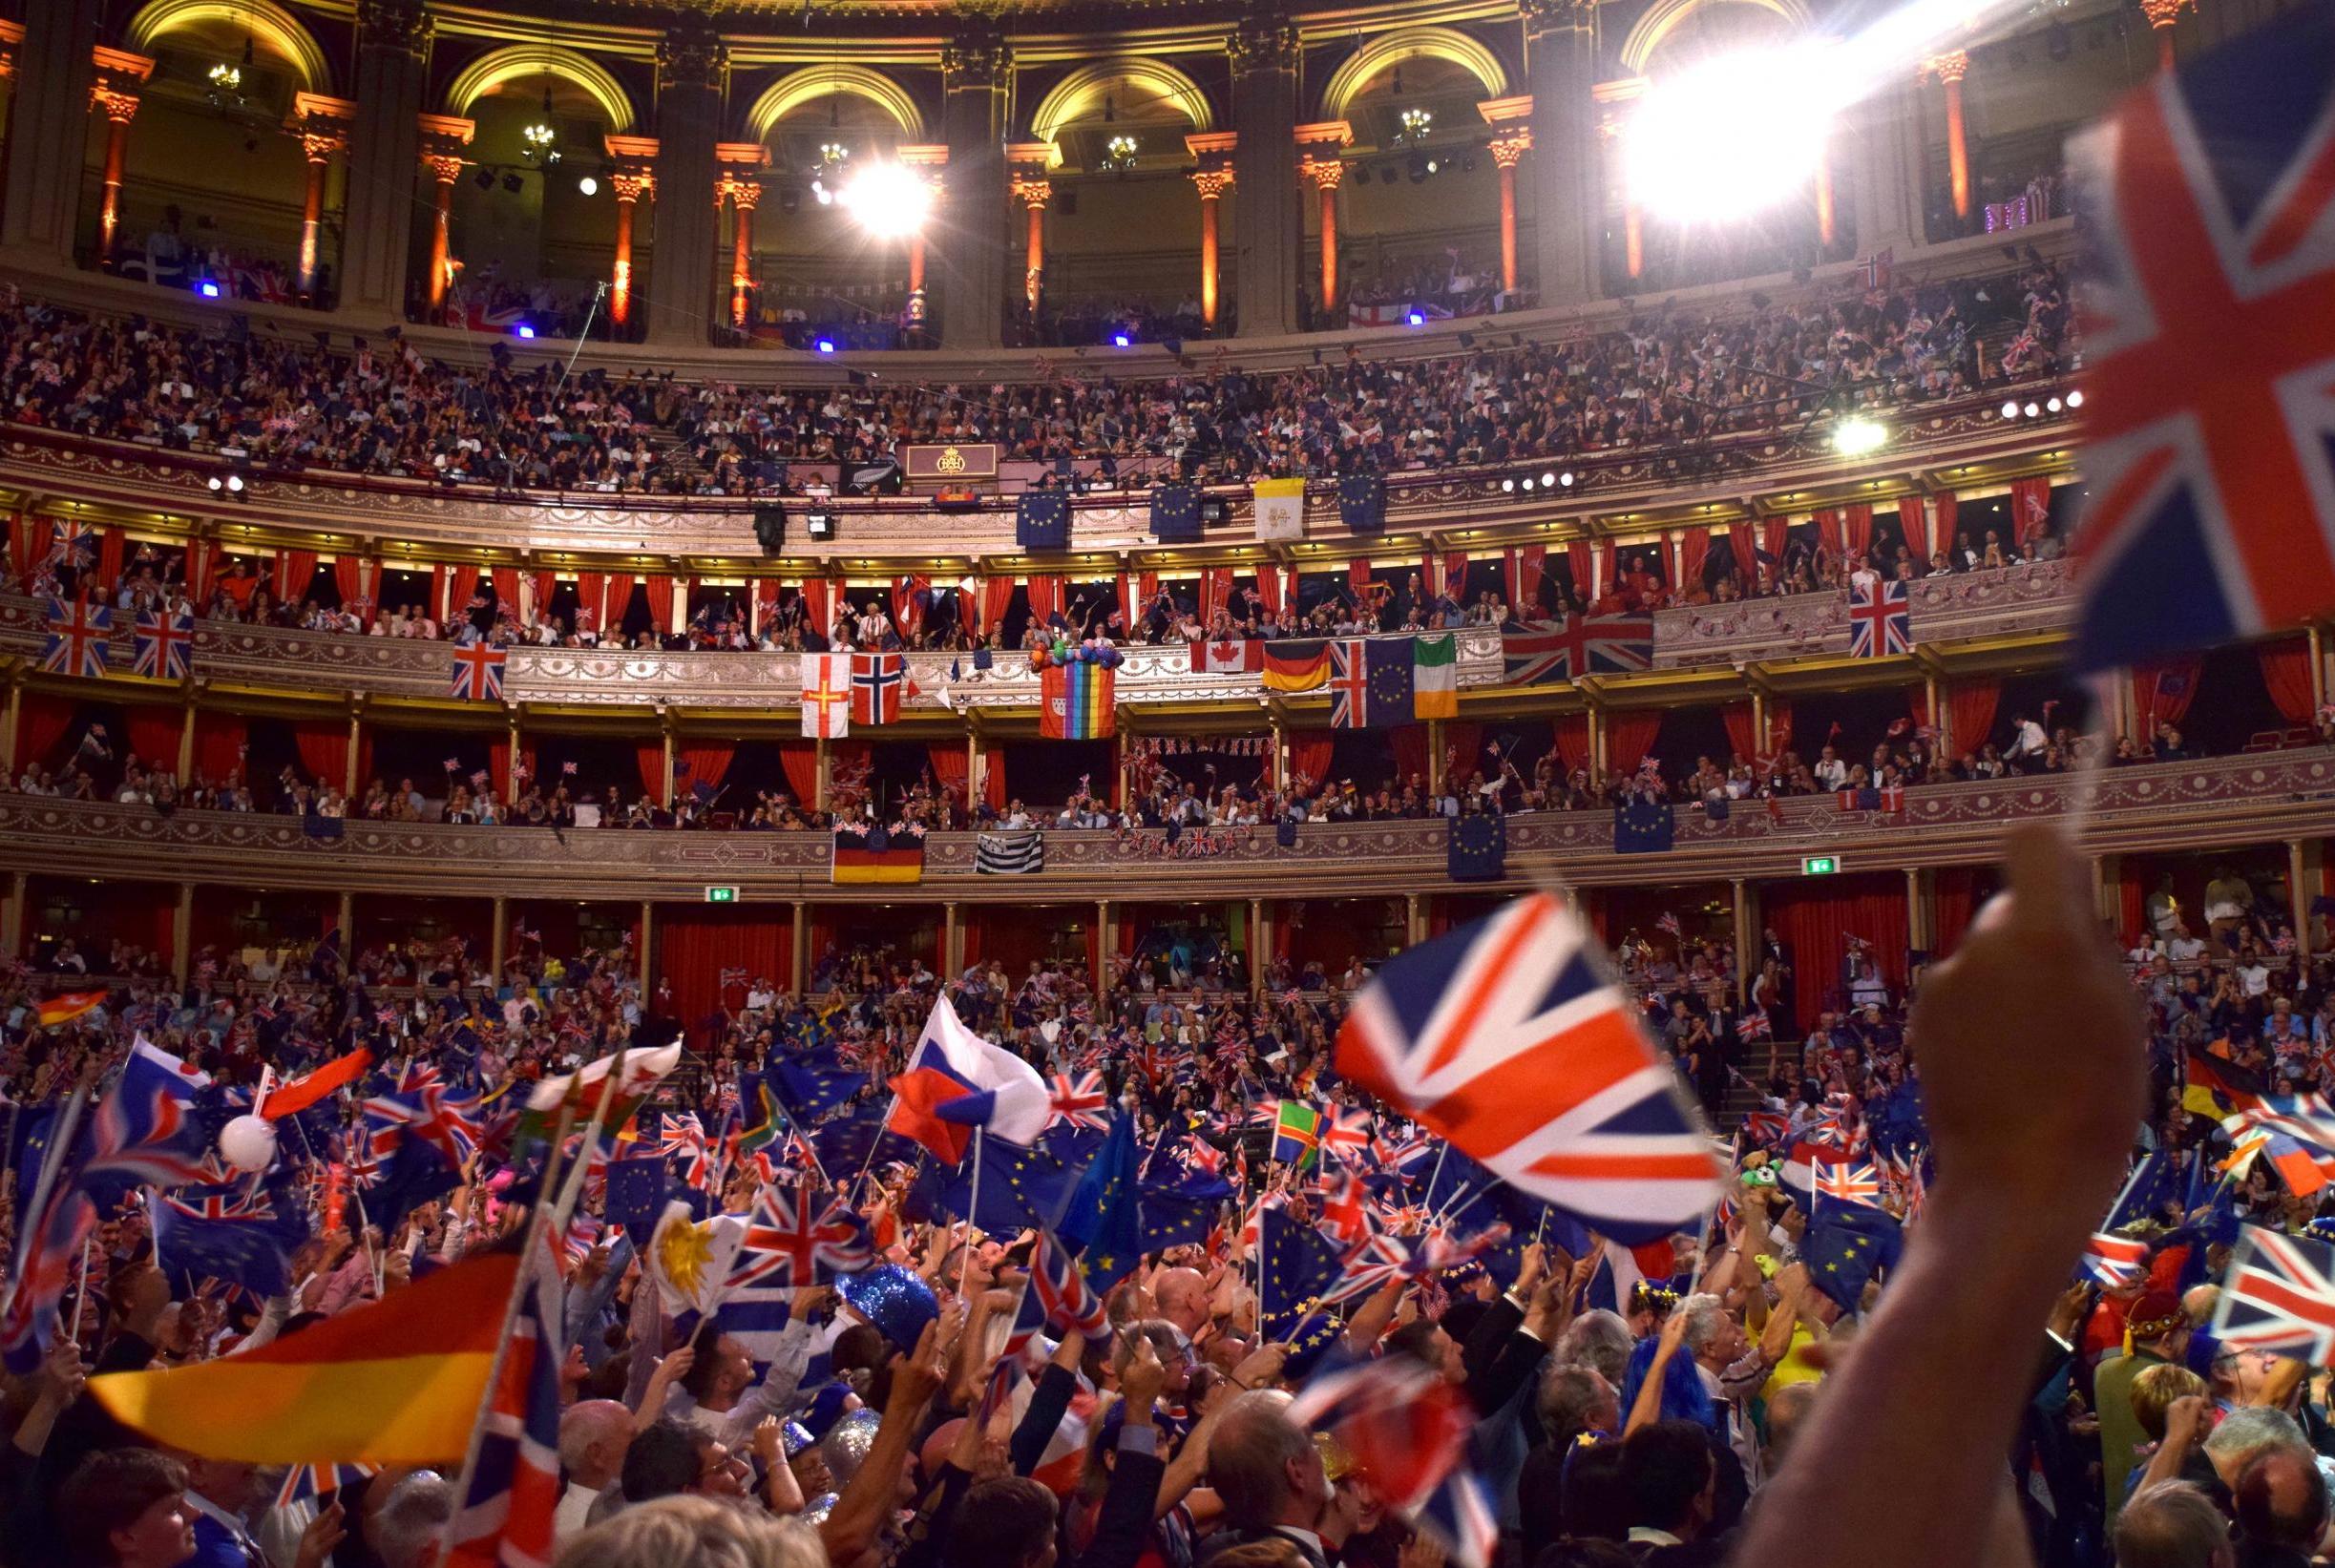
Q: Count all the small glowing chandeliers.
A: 5